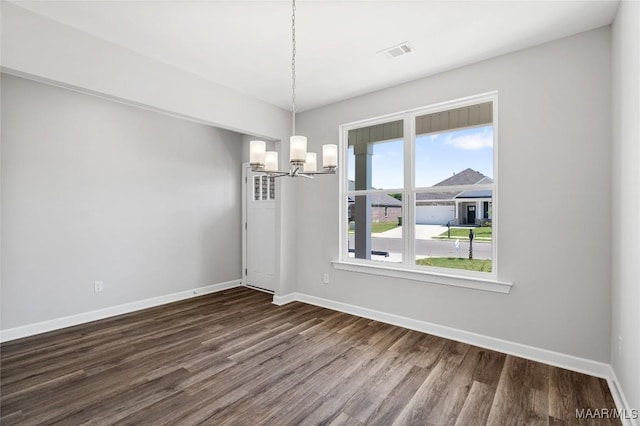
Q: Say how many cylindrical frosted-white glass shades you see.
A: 5